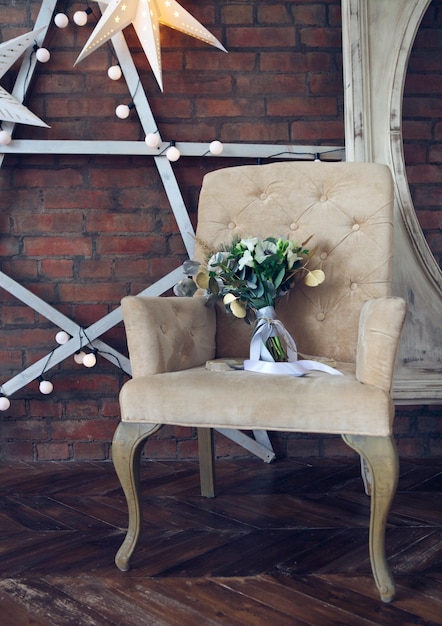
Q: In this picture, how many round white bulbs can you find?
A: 14